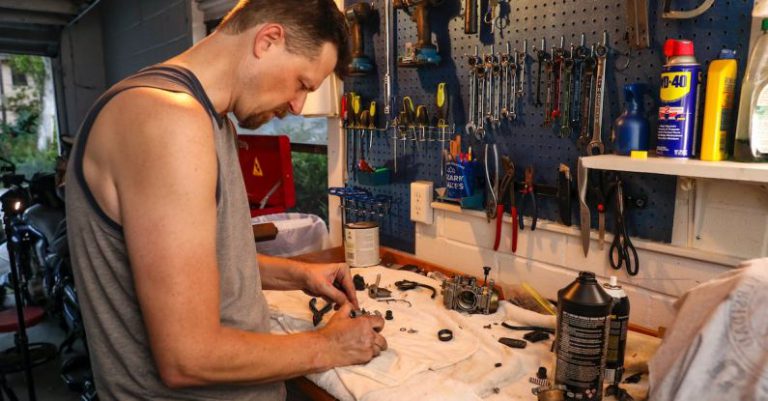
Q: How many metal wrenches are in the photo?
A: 14